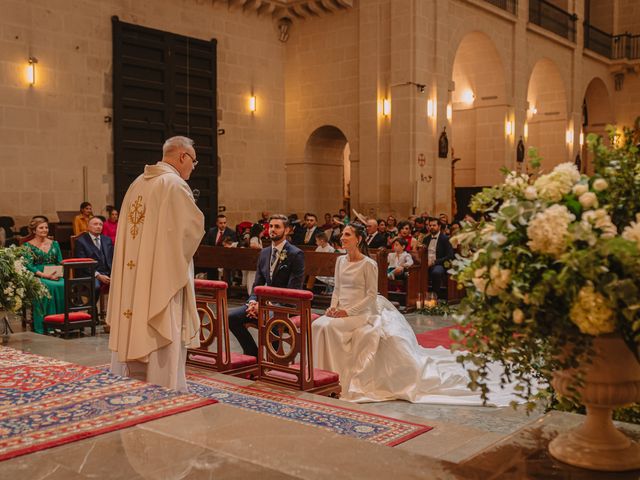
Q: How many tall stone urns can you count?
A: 1